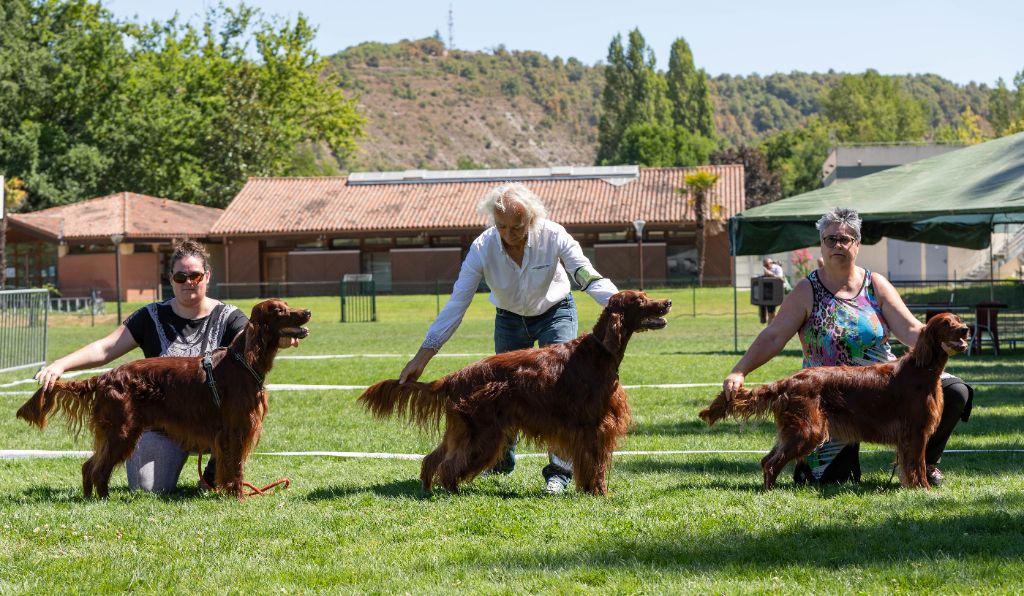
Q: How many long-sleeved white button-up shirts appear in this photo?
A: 1